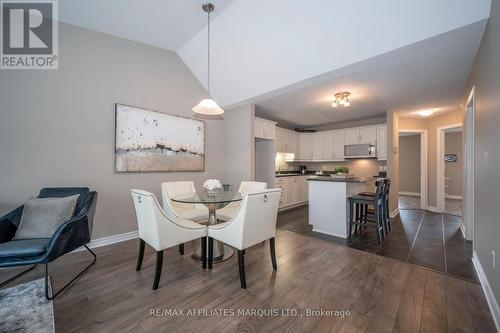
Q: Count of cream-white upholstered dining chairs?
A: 4